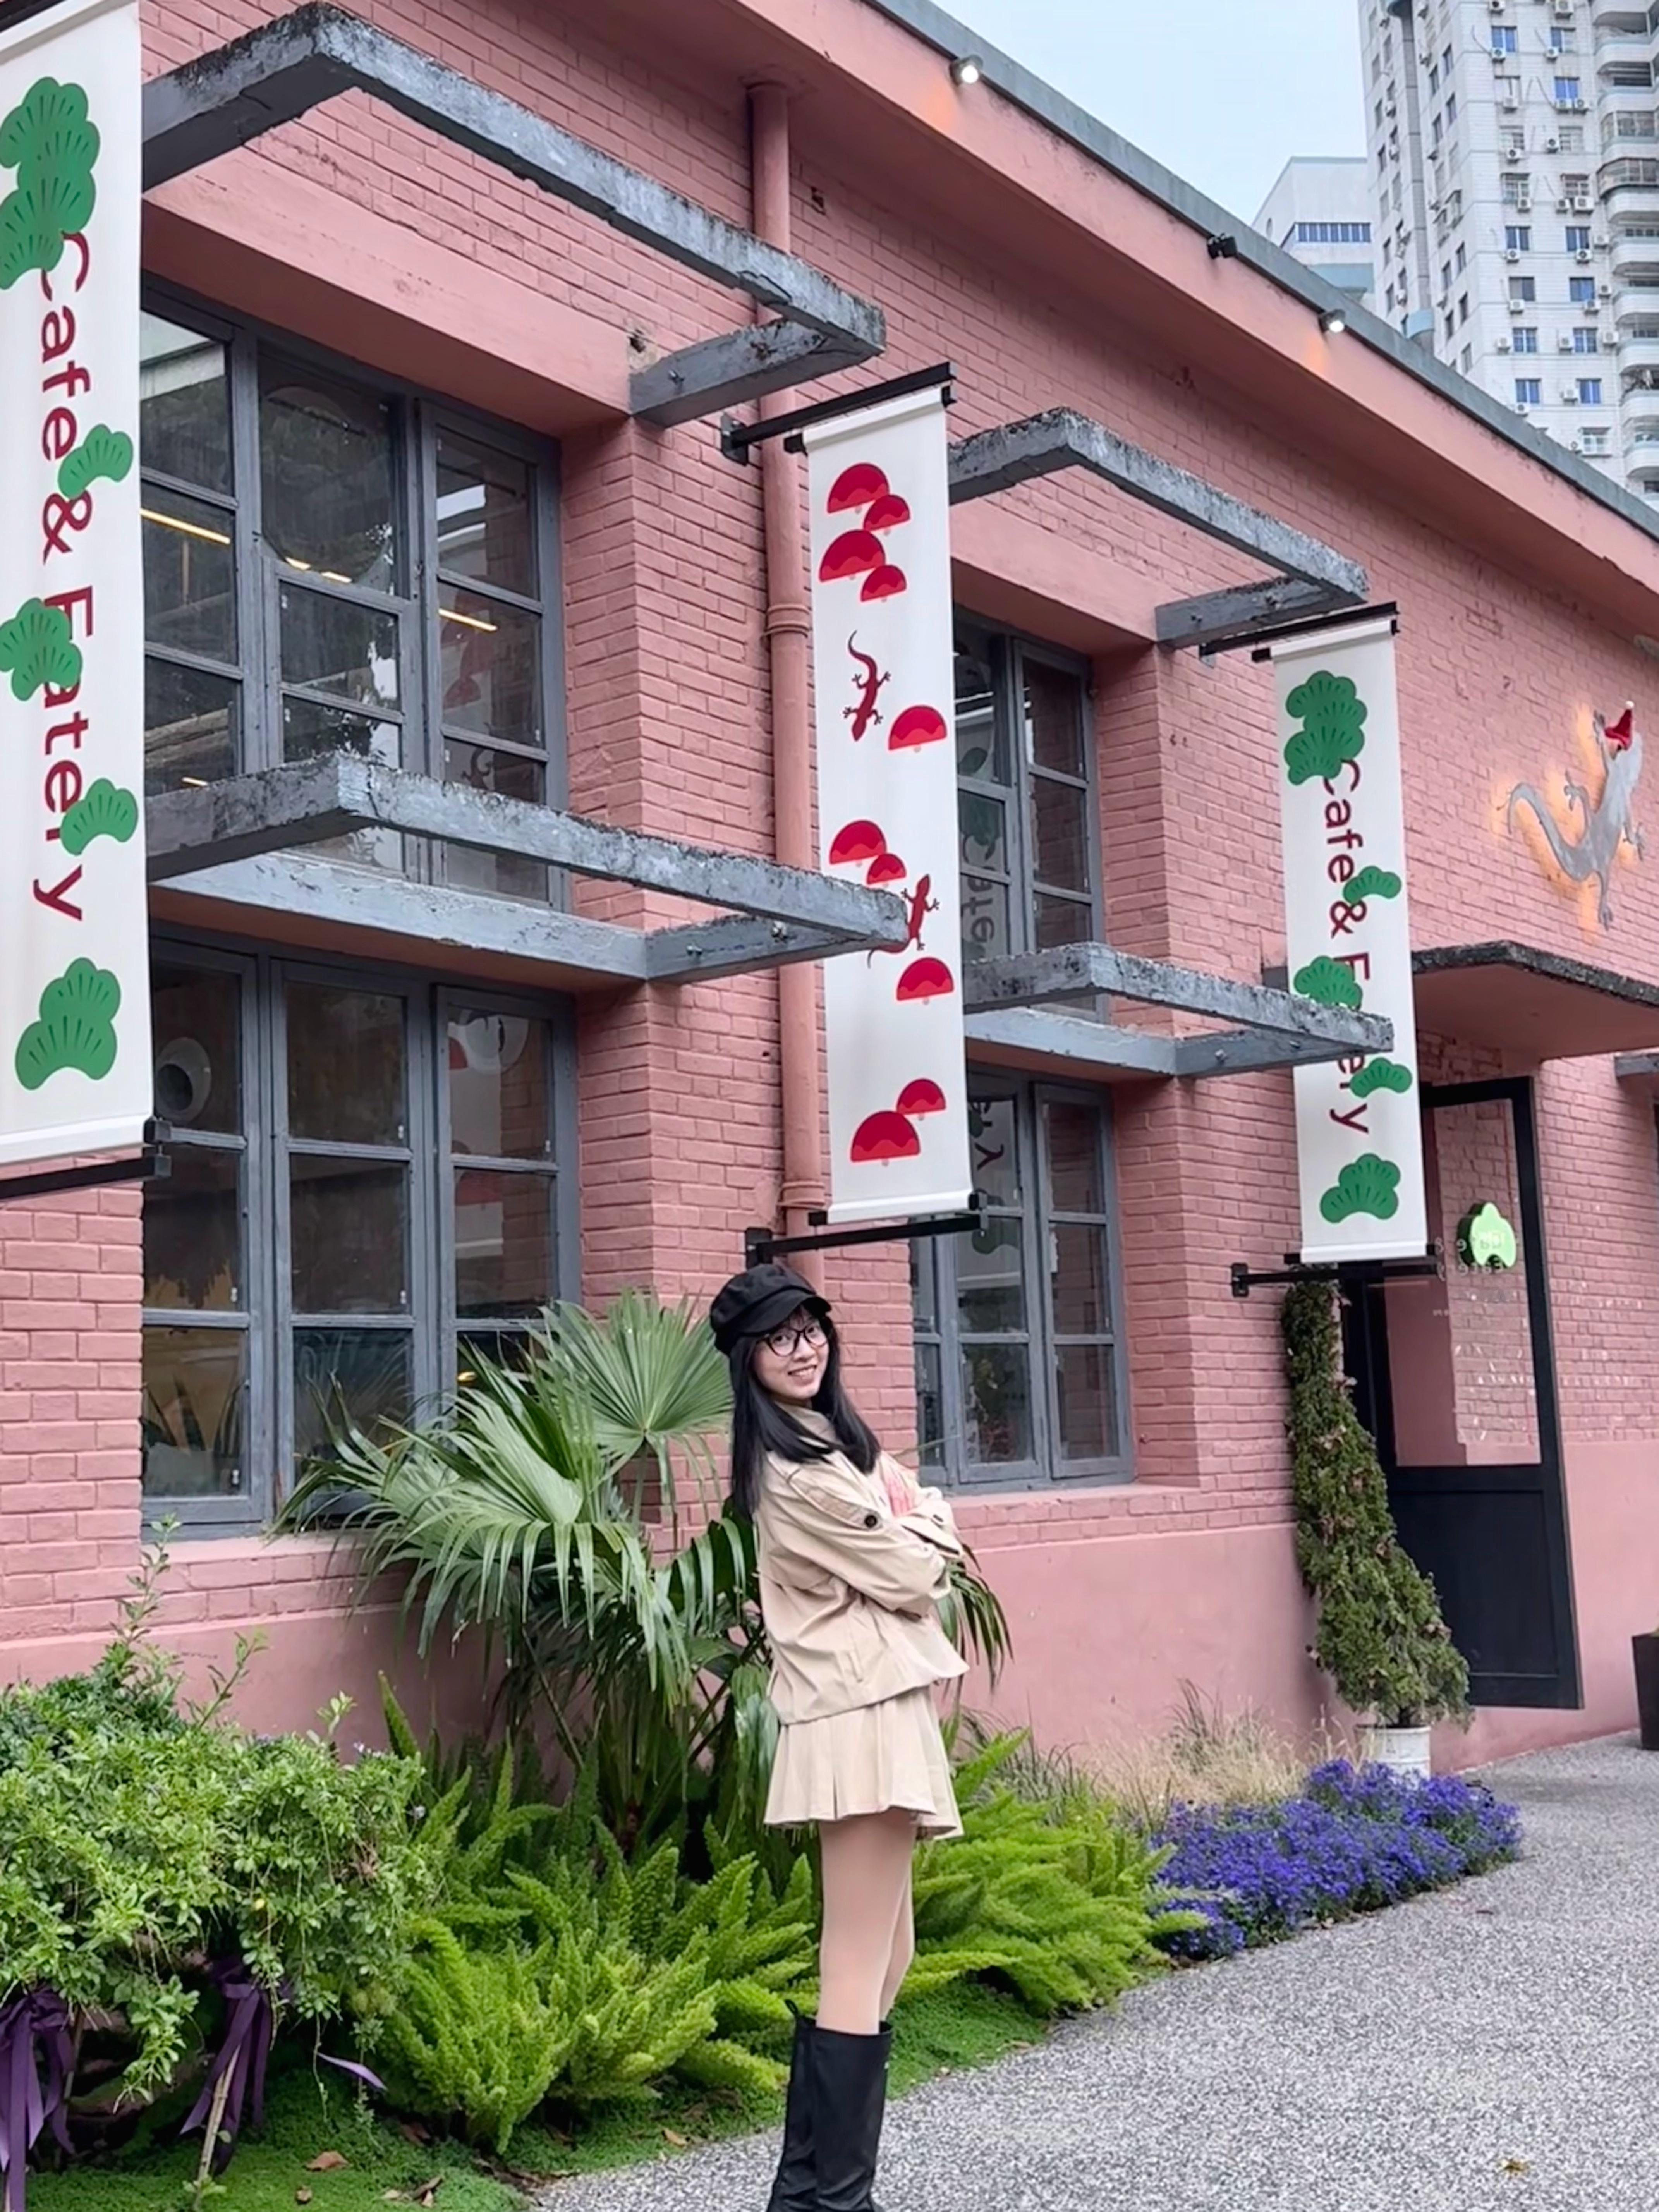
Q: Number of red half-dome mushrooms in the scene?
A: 10